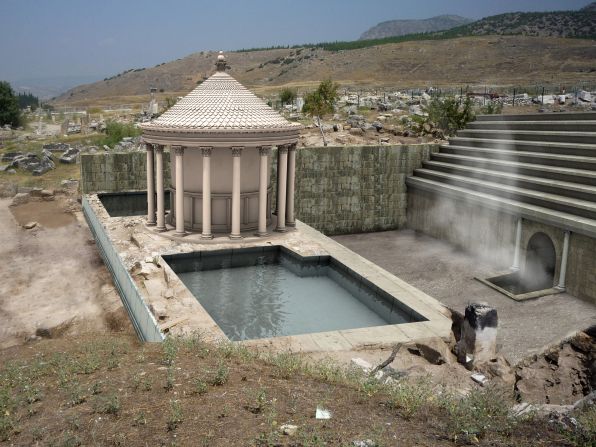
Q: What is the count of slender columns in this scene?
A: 10